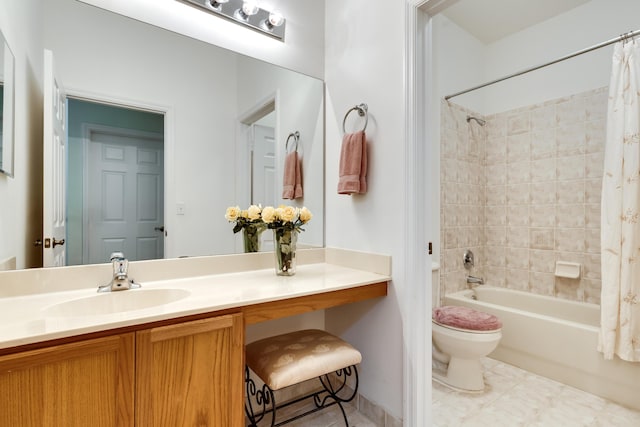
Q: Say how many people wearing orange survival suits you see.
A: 0